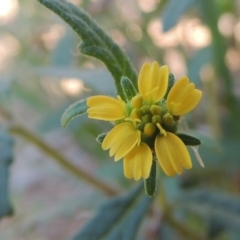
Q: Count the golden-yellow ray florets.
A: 6